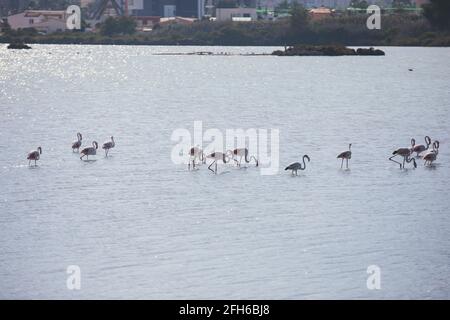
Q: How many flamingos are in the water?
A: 14